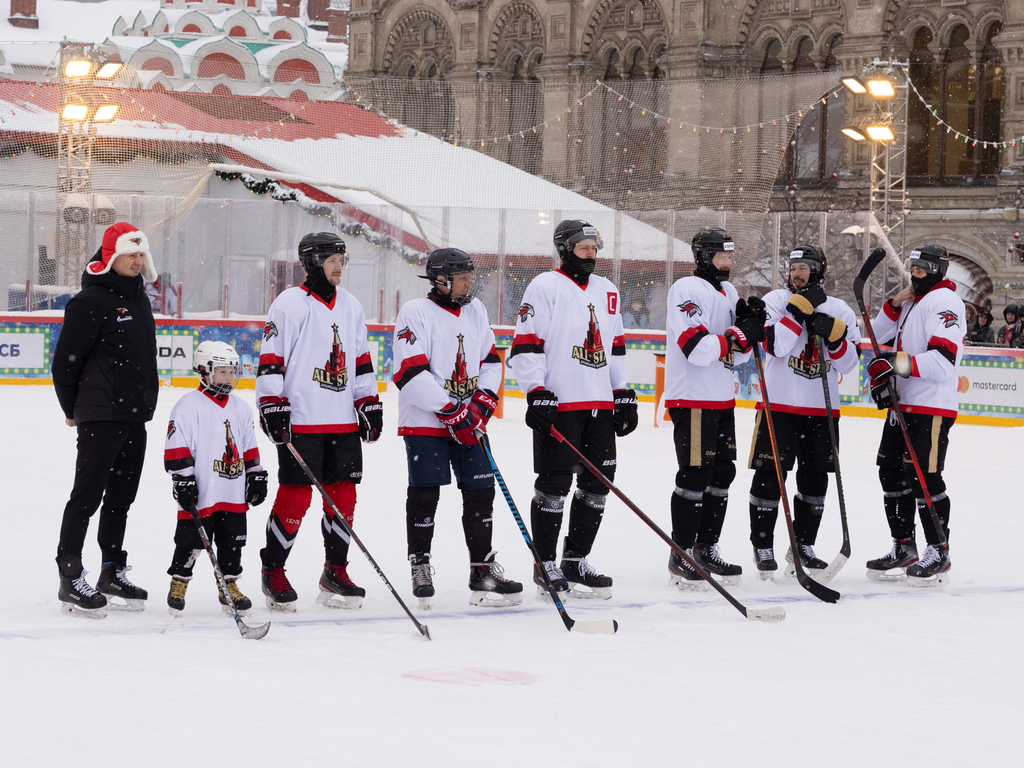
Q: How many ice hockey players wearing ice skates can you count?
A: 7